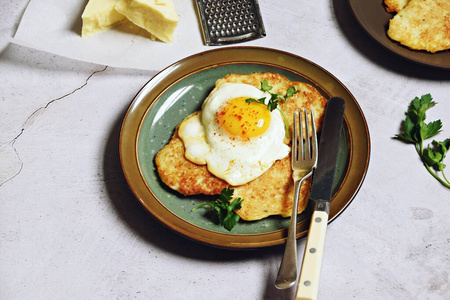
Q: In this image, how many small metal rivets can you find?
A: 3